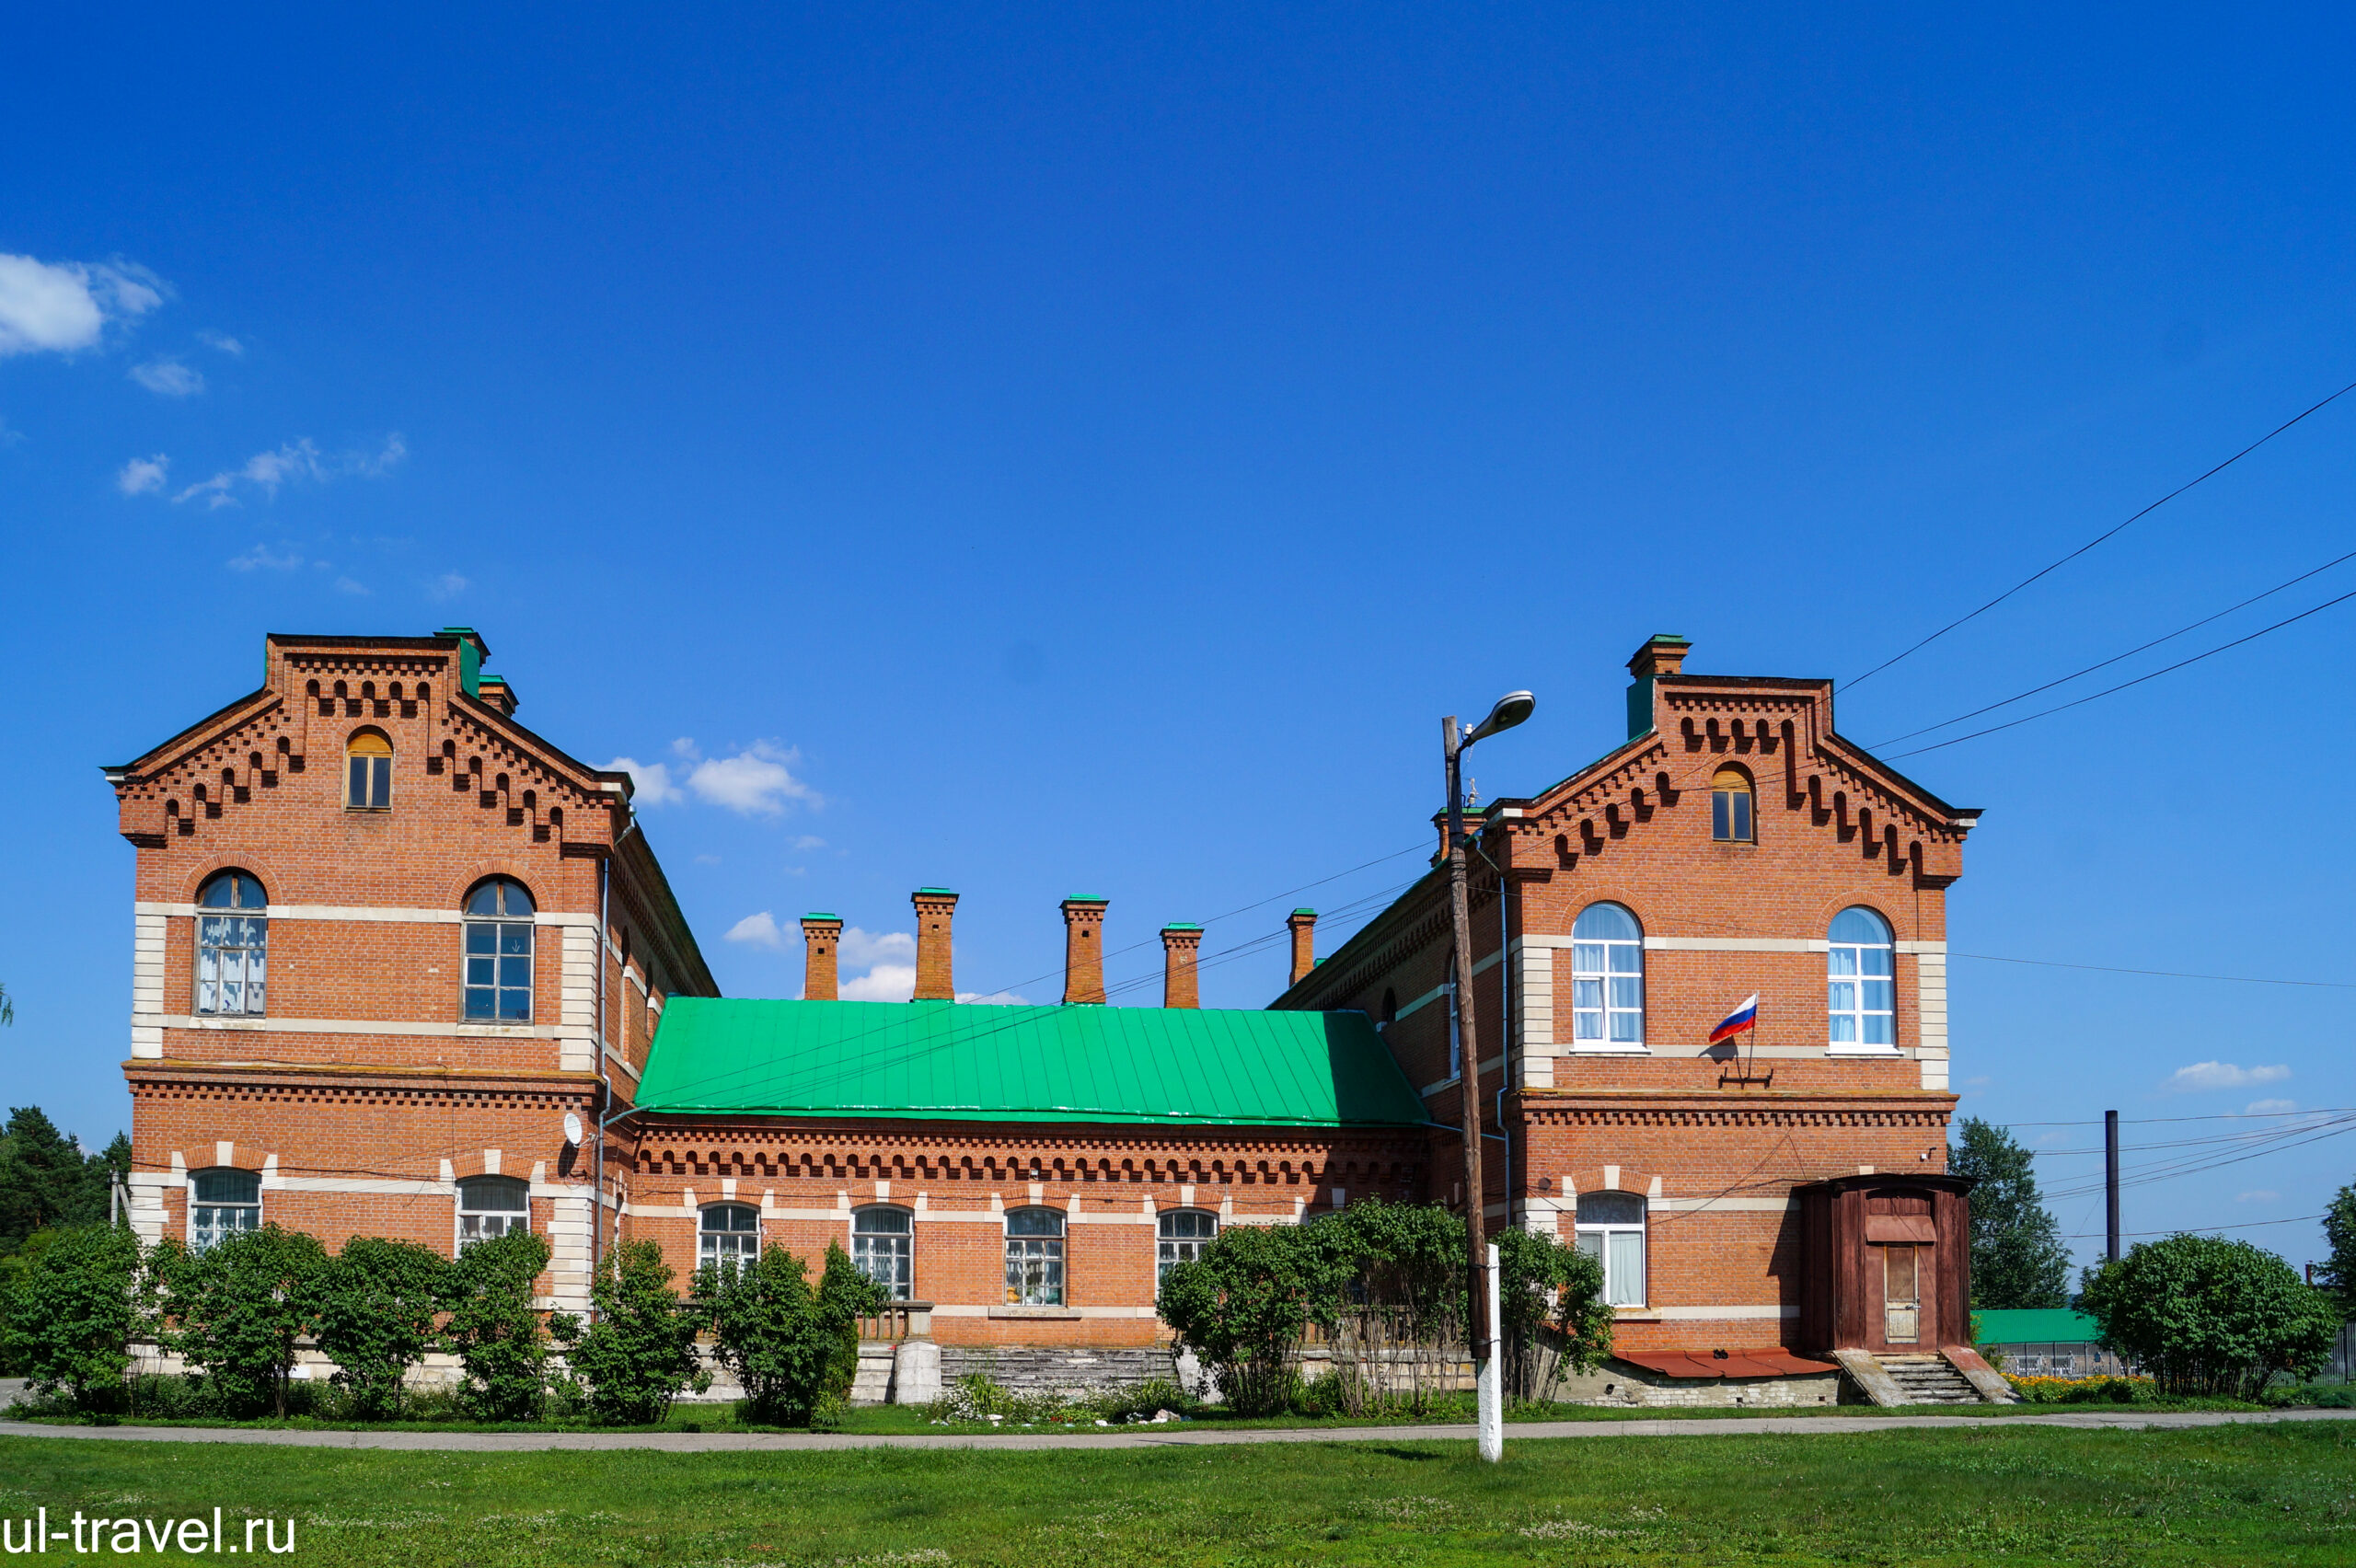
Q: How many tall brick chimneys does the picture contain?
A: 5